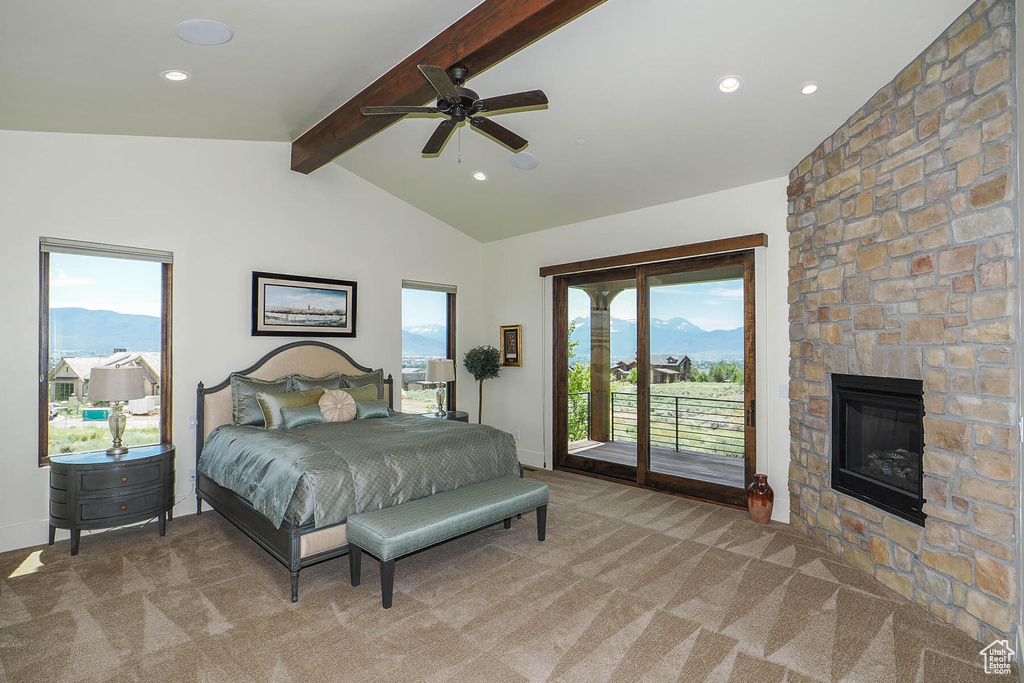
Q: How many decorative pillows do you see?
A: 8